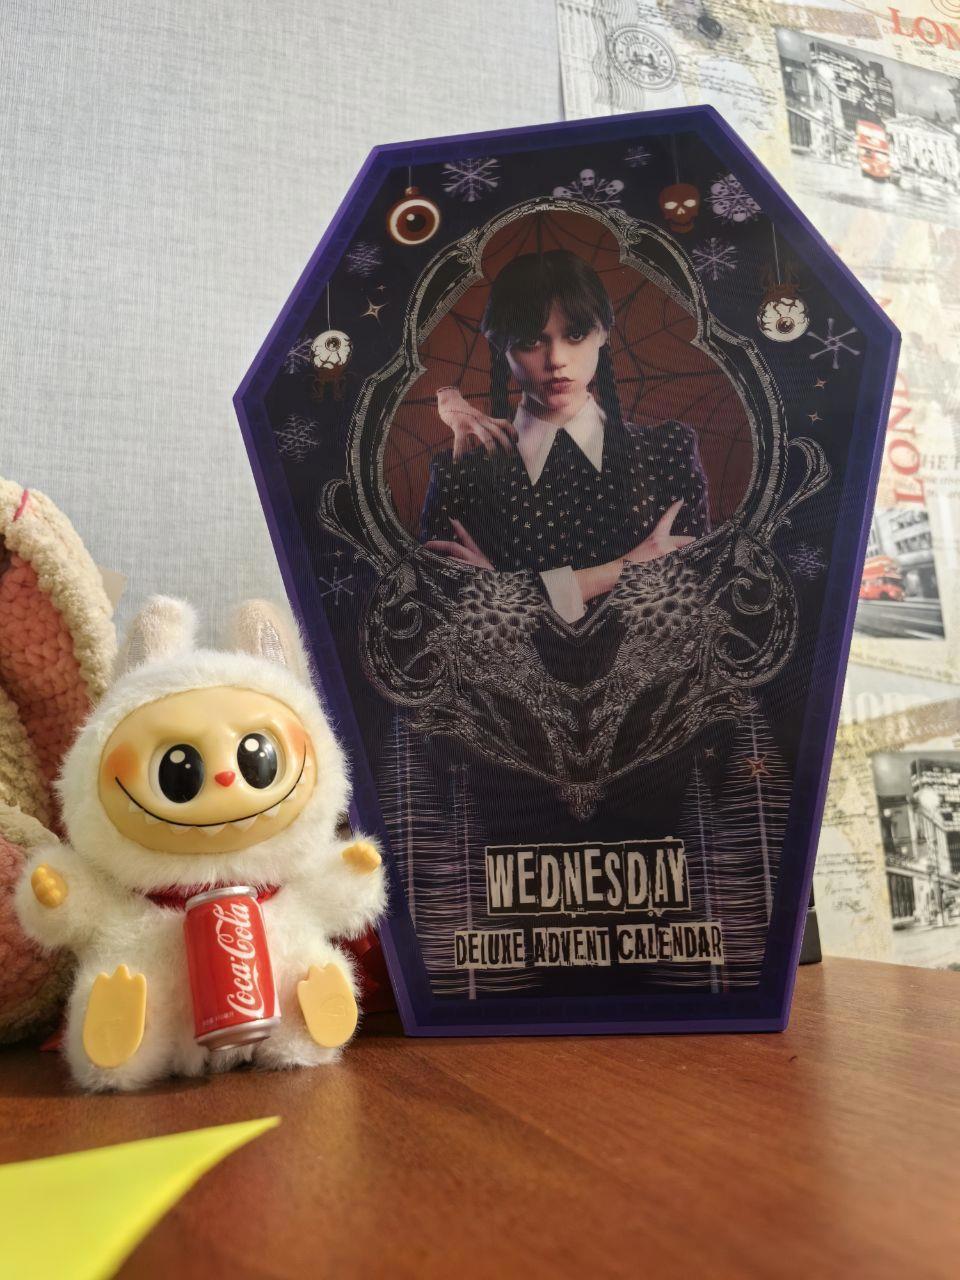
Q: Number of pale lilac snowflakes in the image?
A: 11